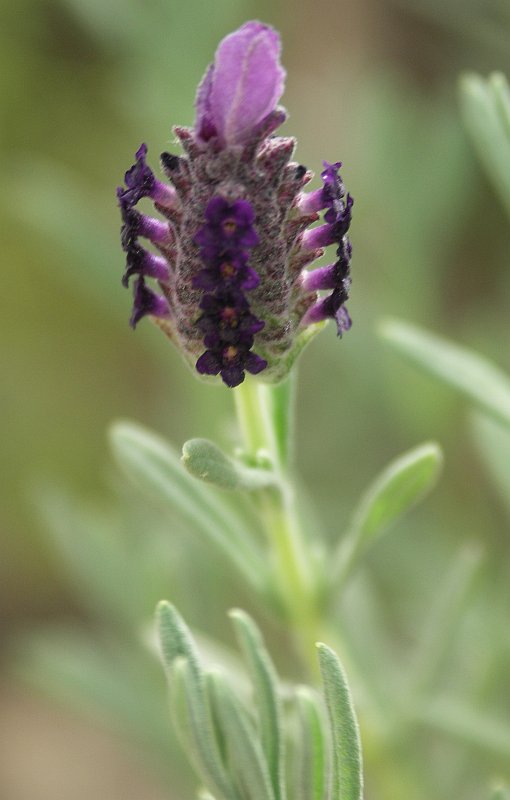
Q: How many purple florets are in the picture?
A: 12